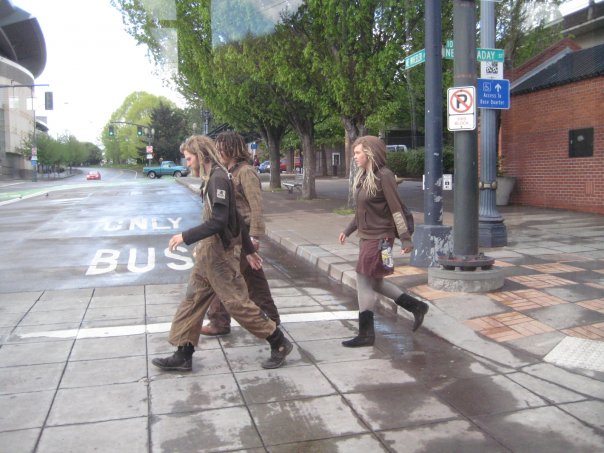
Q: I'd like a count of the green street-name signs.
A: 2